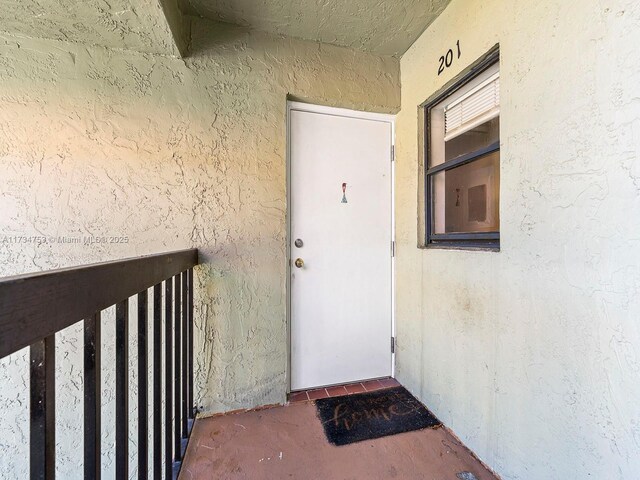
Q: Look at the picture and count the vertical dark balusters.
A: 9